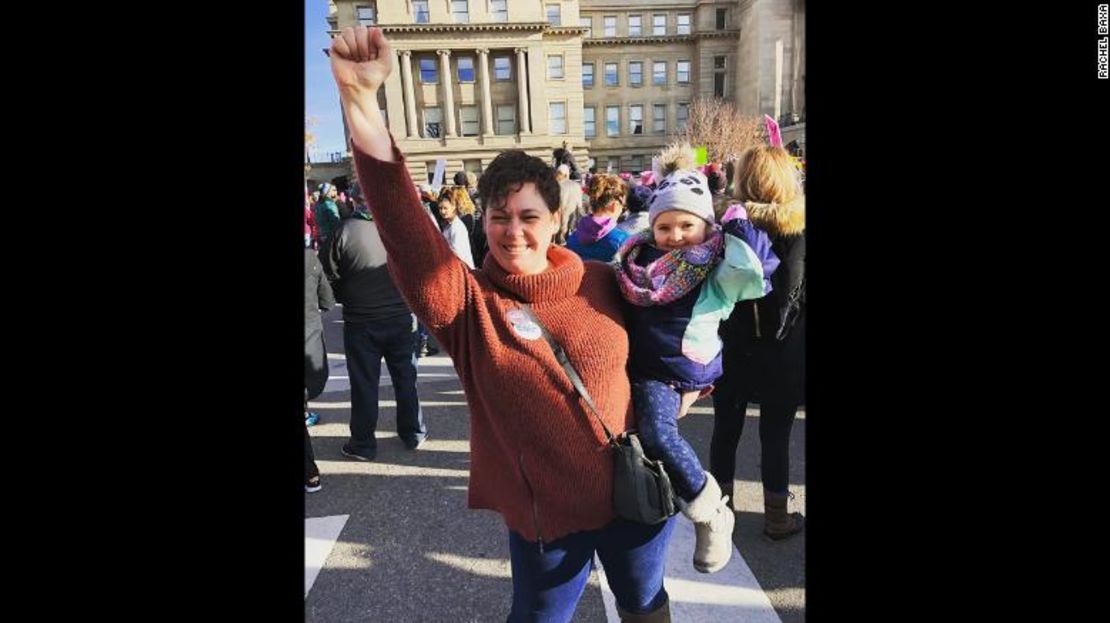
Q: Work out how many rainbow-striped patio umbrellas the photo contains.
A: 0